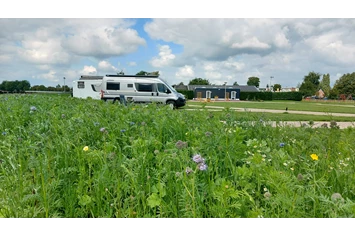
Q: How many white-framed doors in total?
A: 2